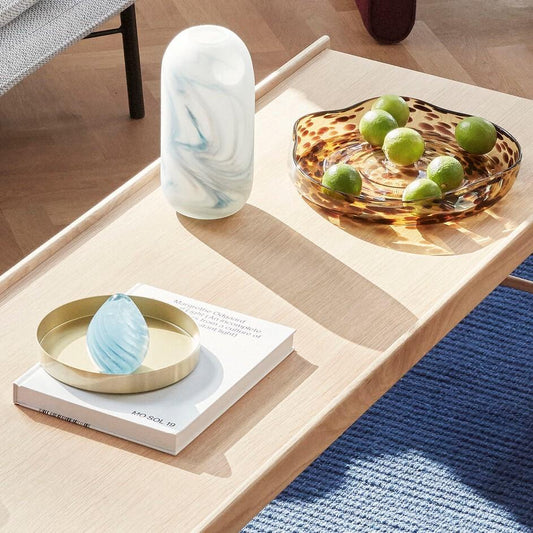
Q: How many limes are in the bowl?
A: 7